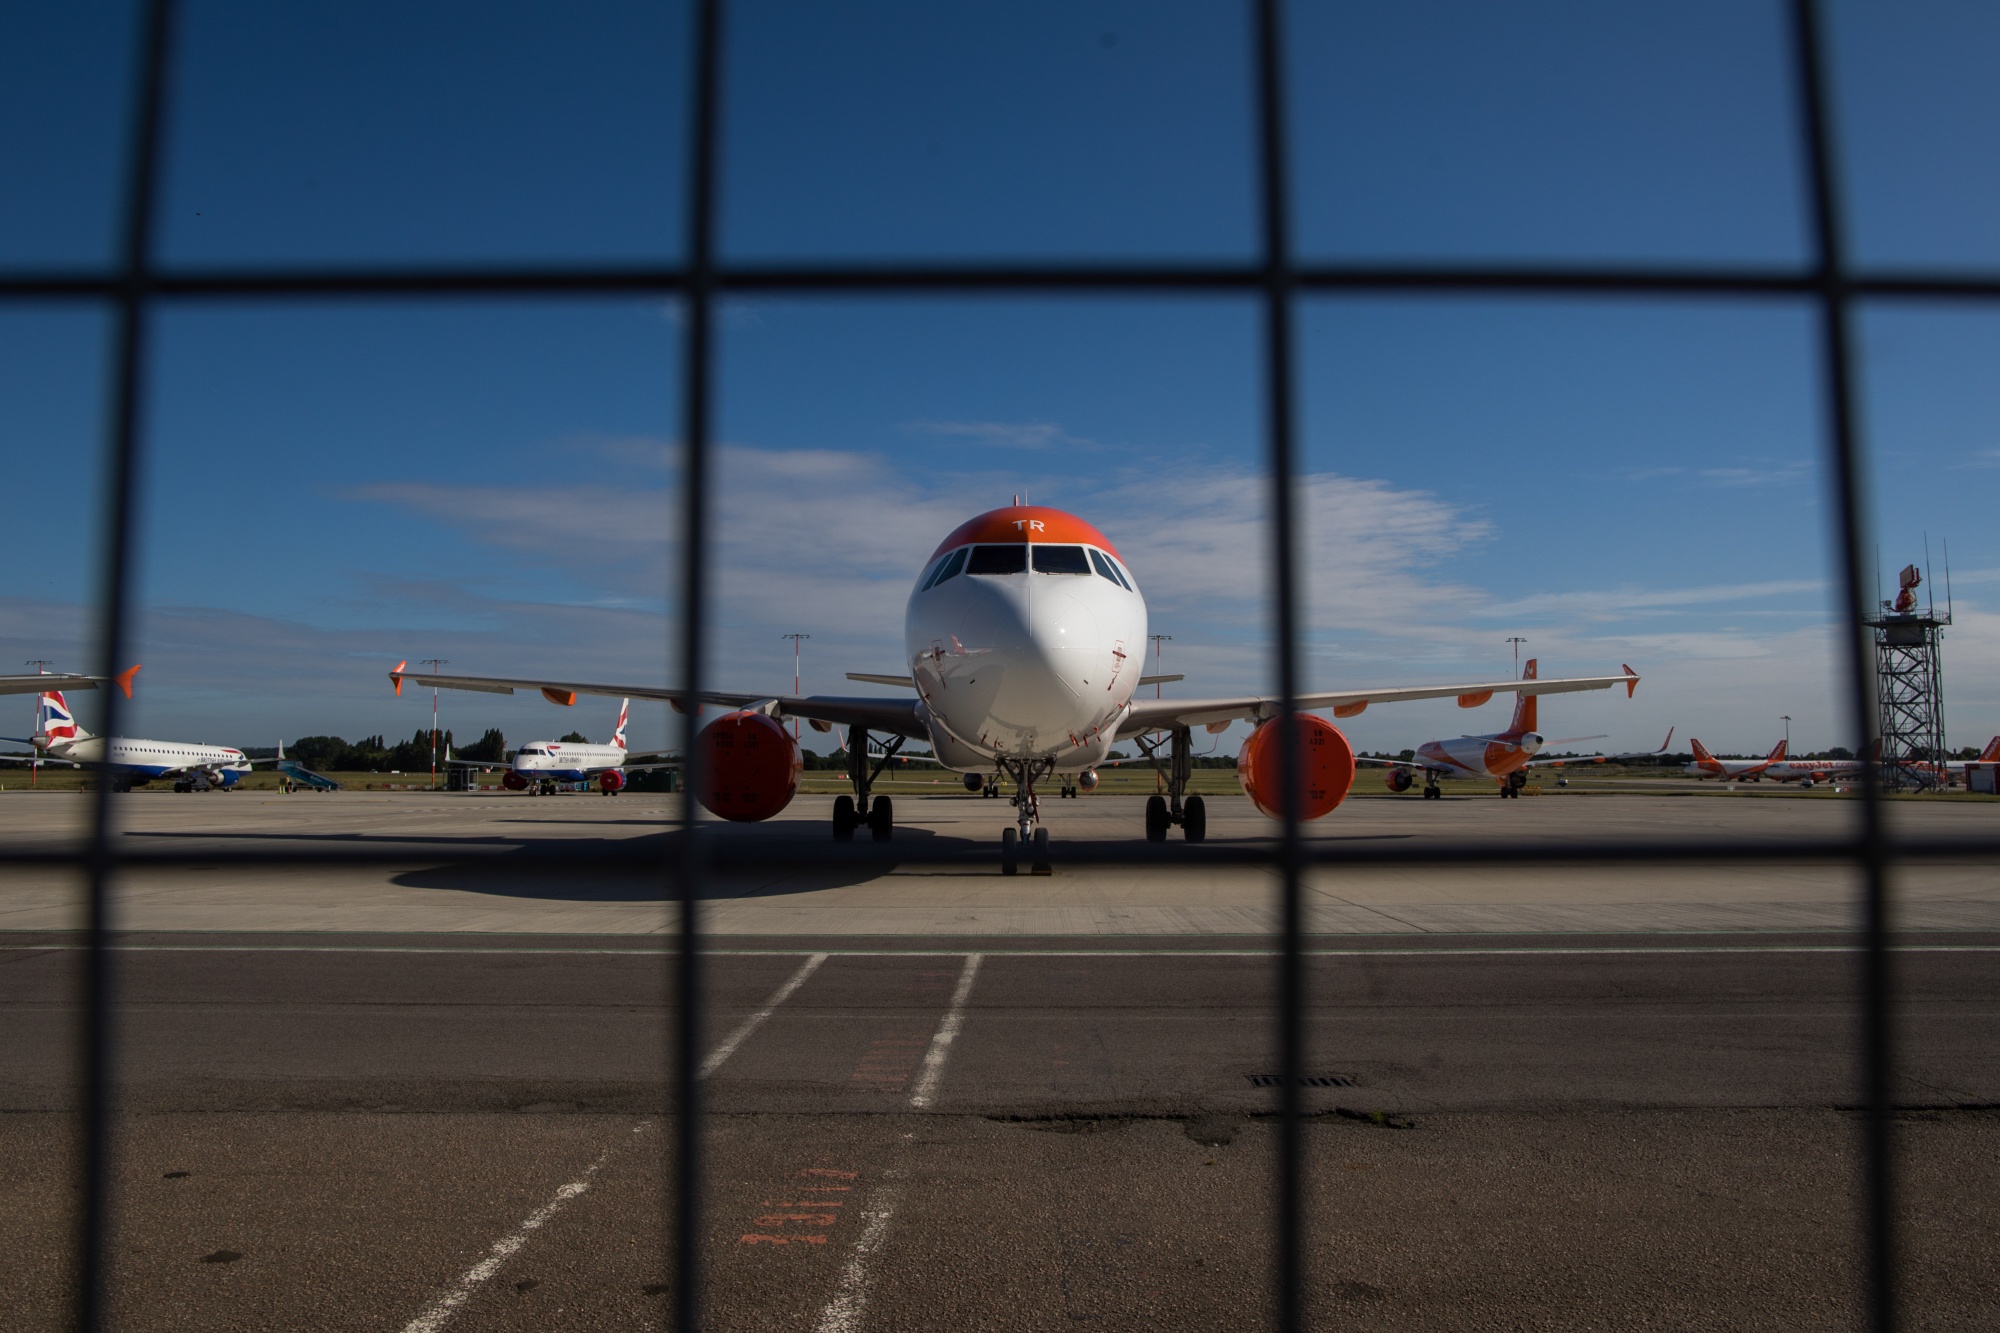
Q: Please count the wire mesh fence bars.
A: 6